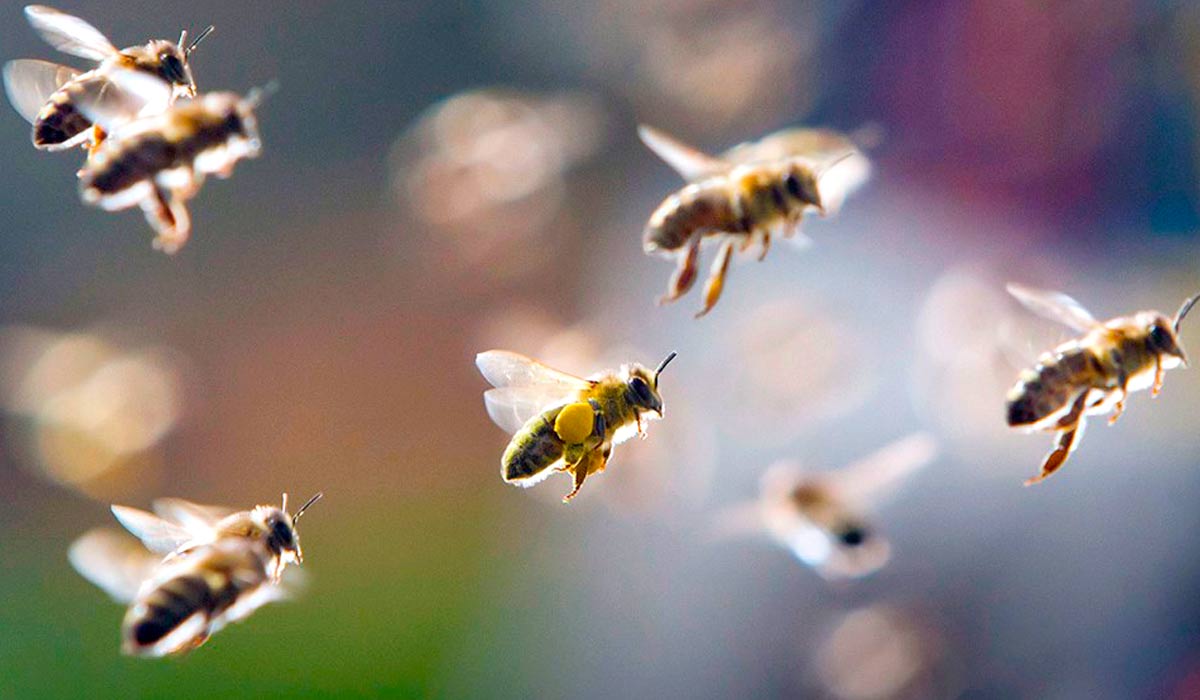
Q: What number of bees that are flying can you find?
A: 8